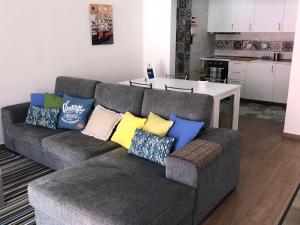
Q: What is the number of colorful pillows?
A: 9